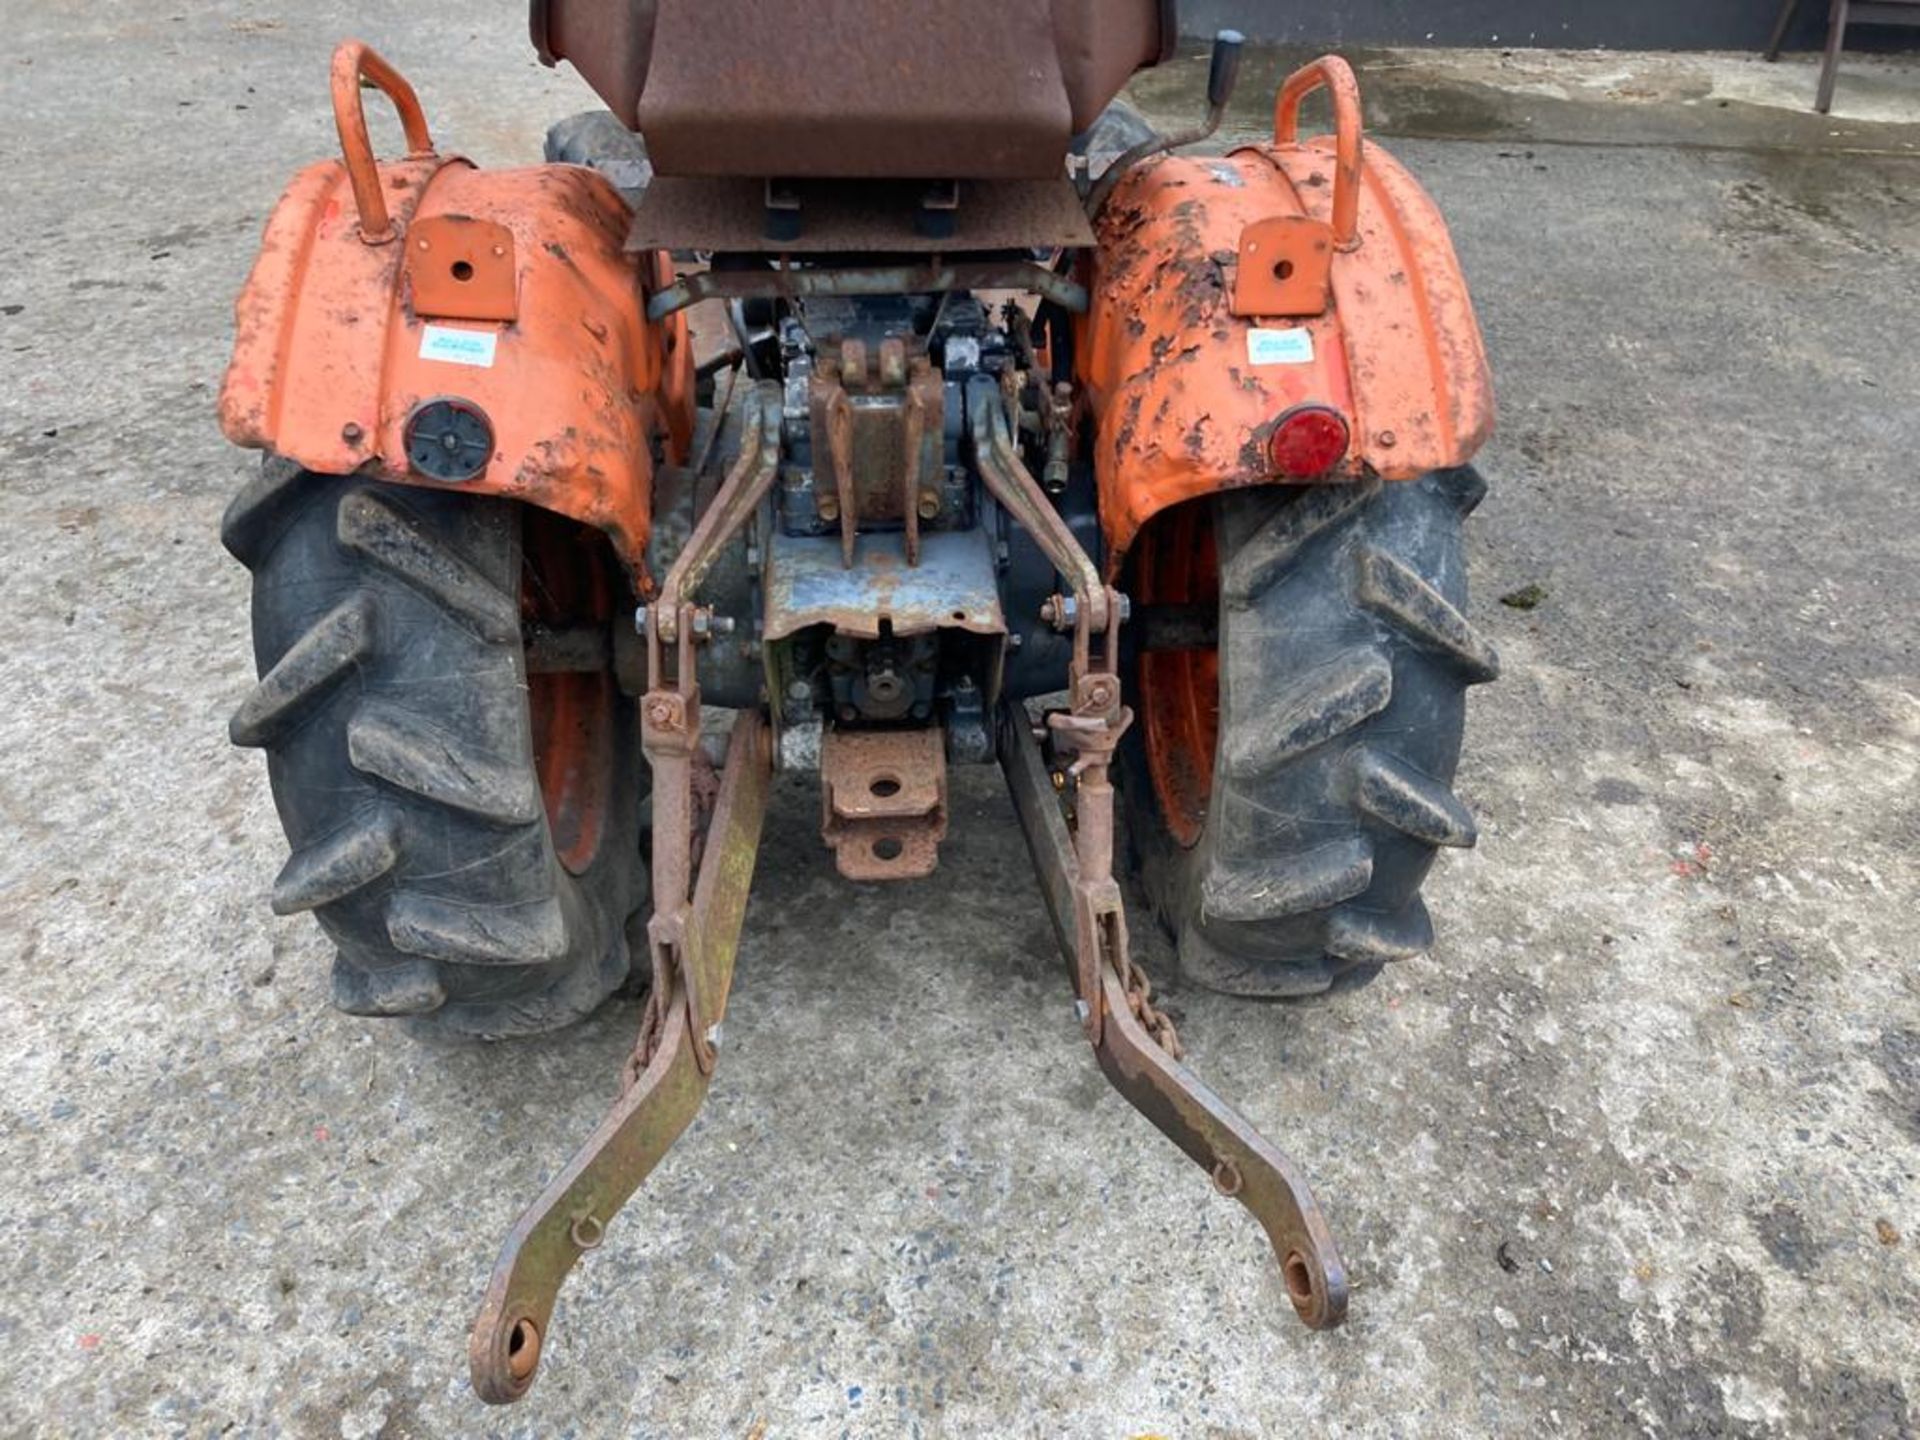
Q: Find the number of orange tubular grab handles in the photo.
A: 2